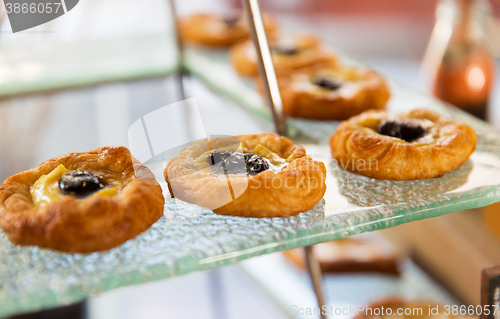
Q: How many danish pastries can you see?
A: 6